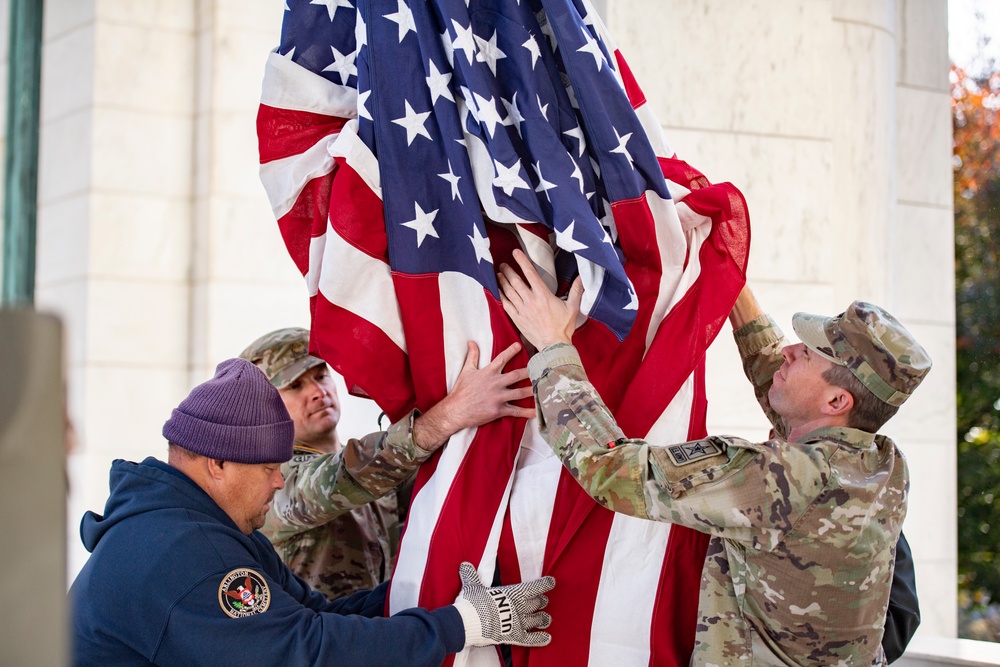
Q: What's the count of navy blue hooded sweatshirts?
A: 1